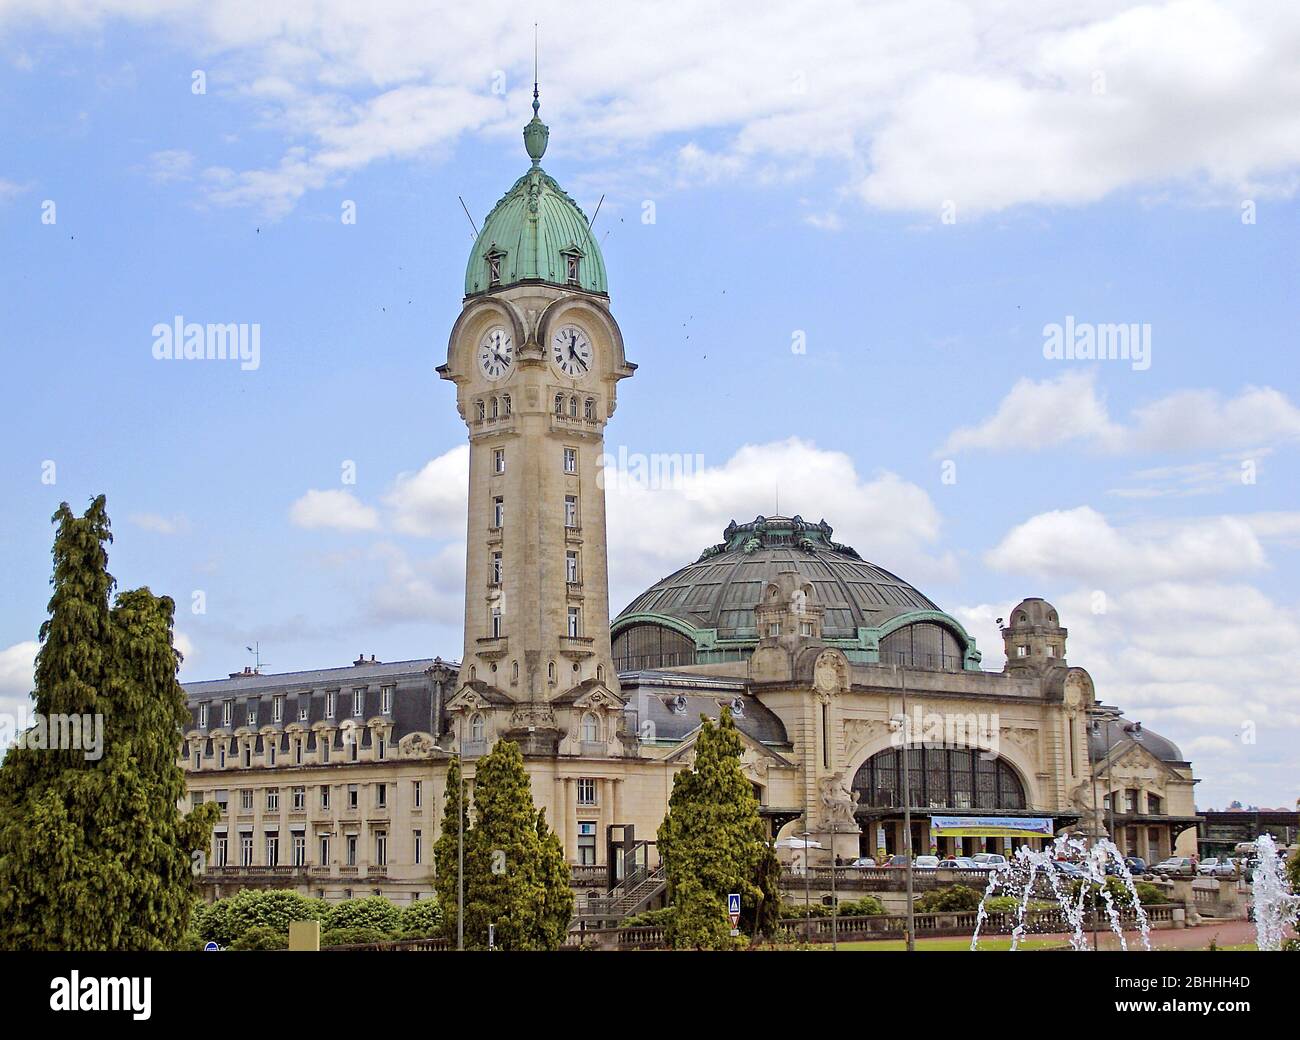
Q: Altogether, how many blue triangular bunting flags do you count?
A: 0